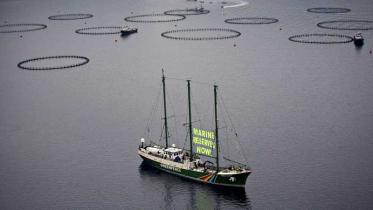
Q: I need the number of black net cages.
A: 11